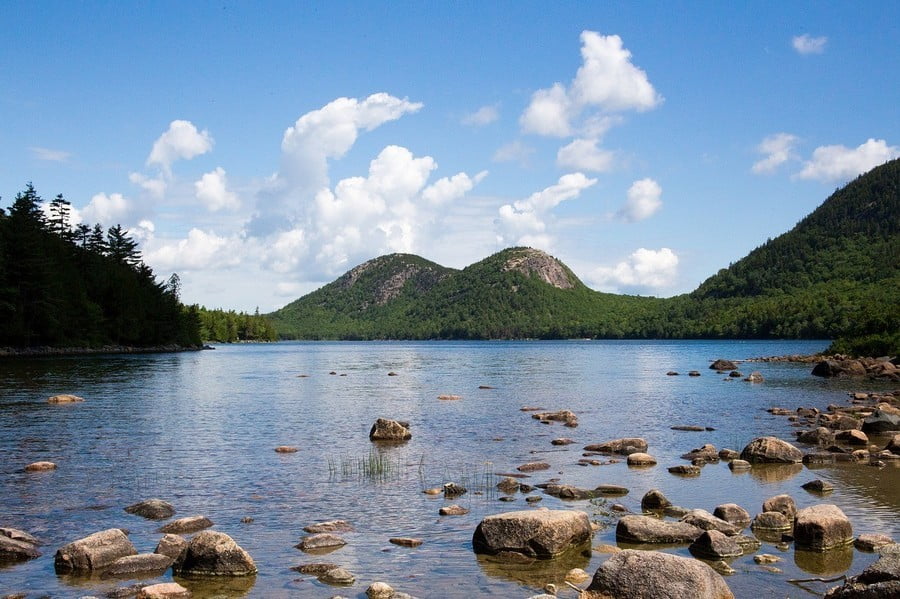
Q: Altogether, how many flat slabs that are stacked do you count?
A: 0